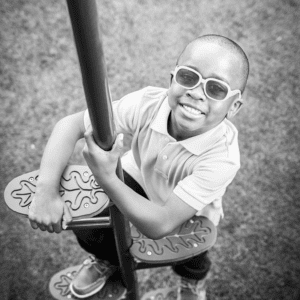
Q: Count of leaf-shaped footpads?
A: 4